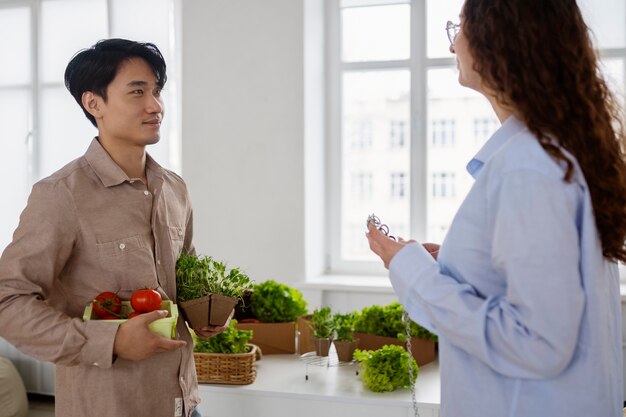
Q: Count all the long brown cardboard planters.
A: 2